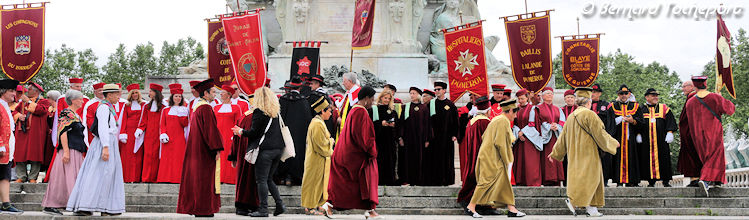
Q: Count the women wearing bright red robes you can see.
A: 4